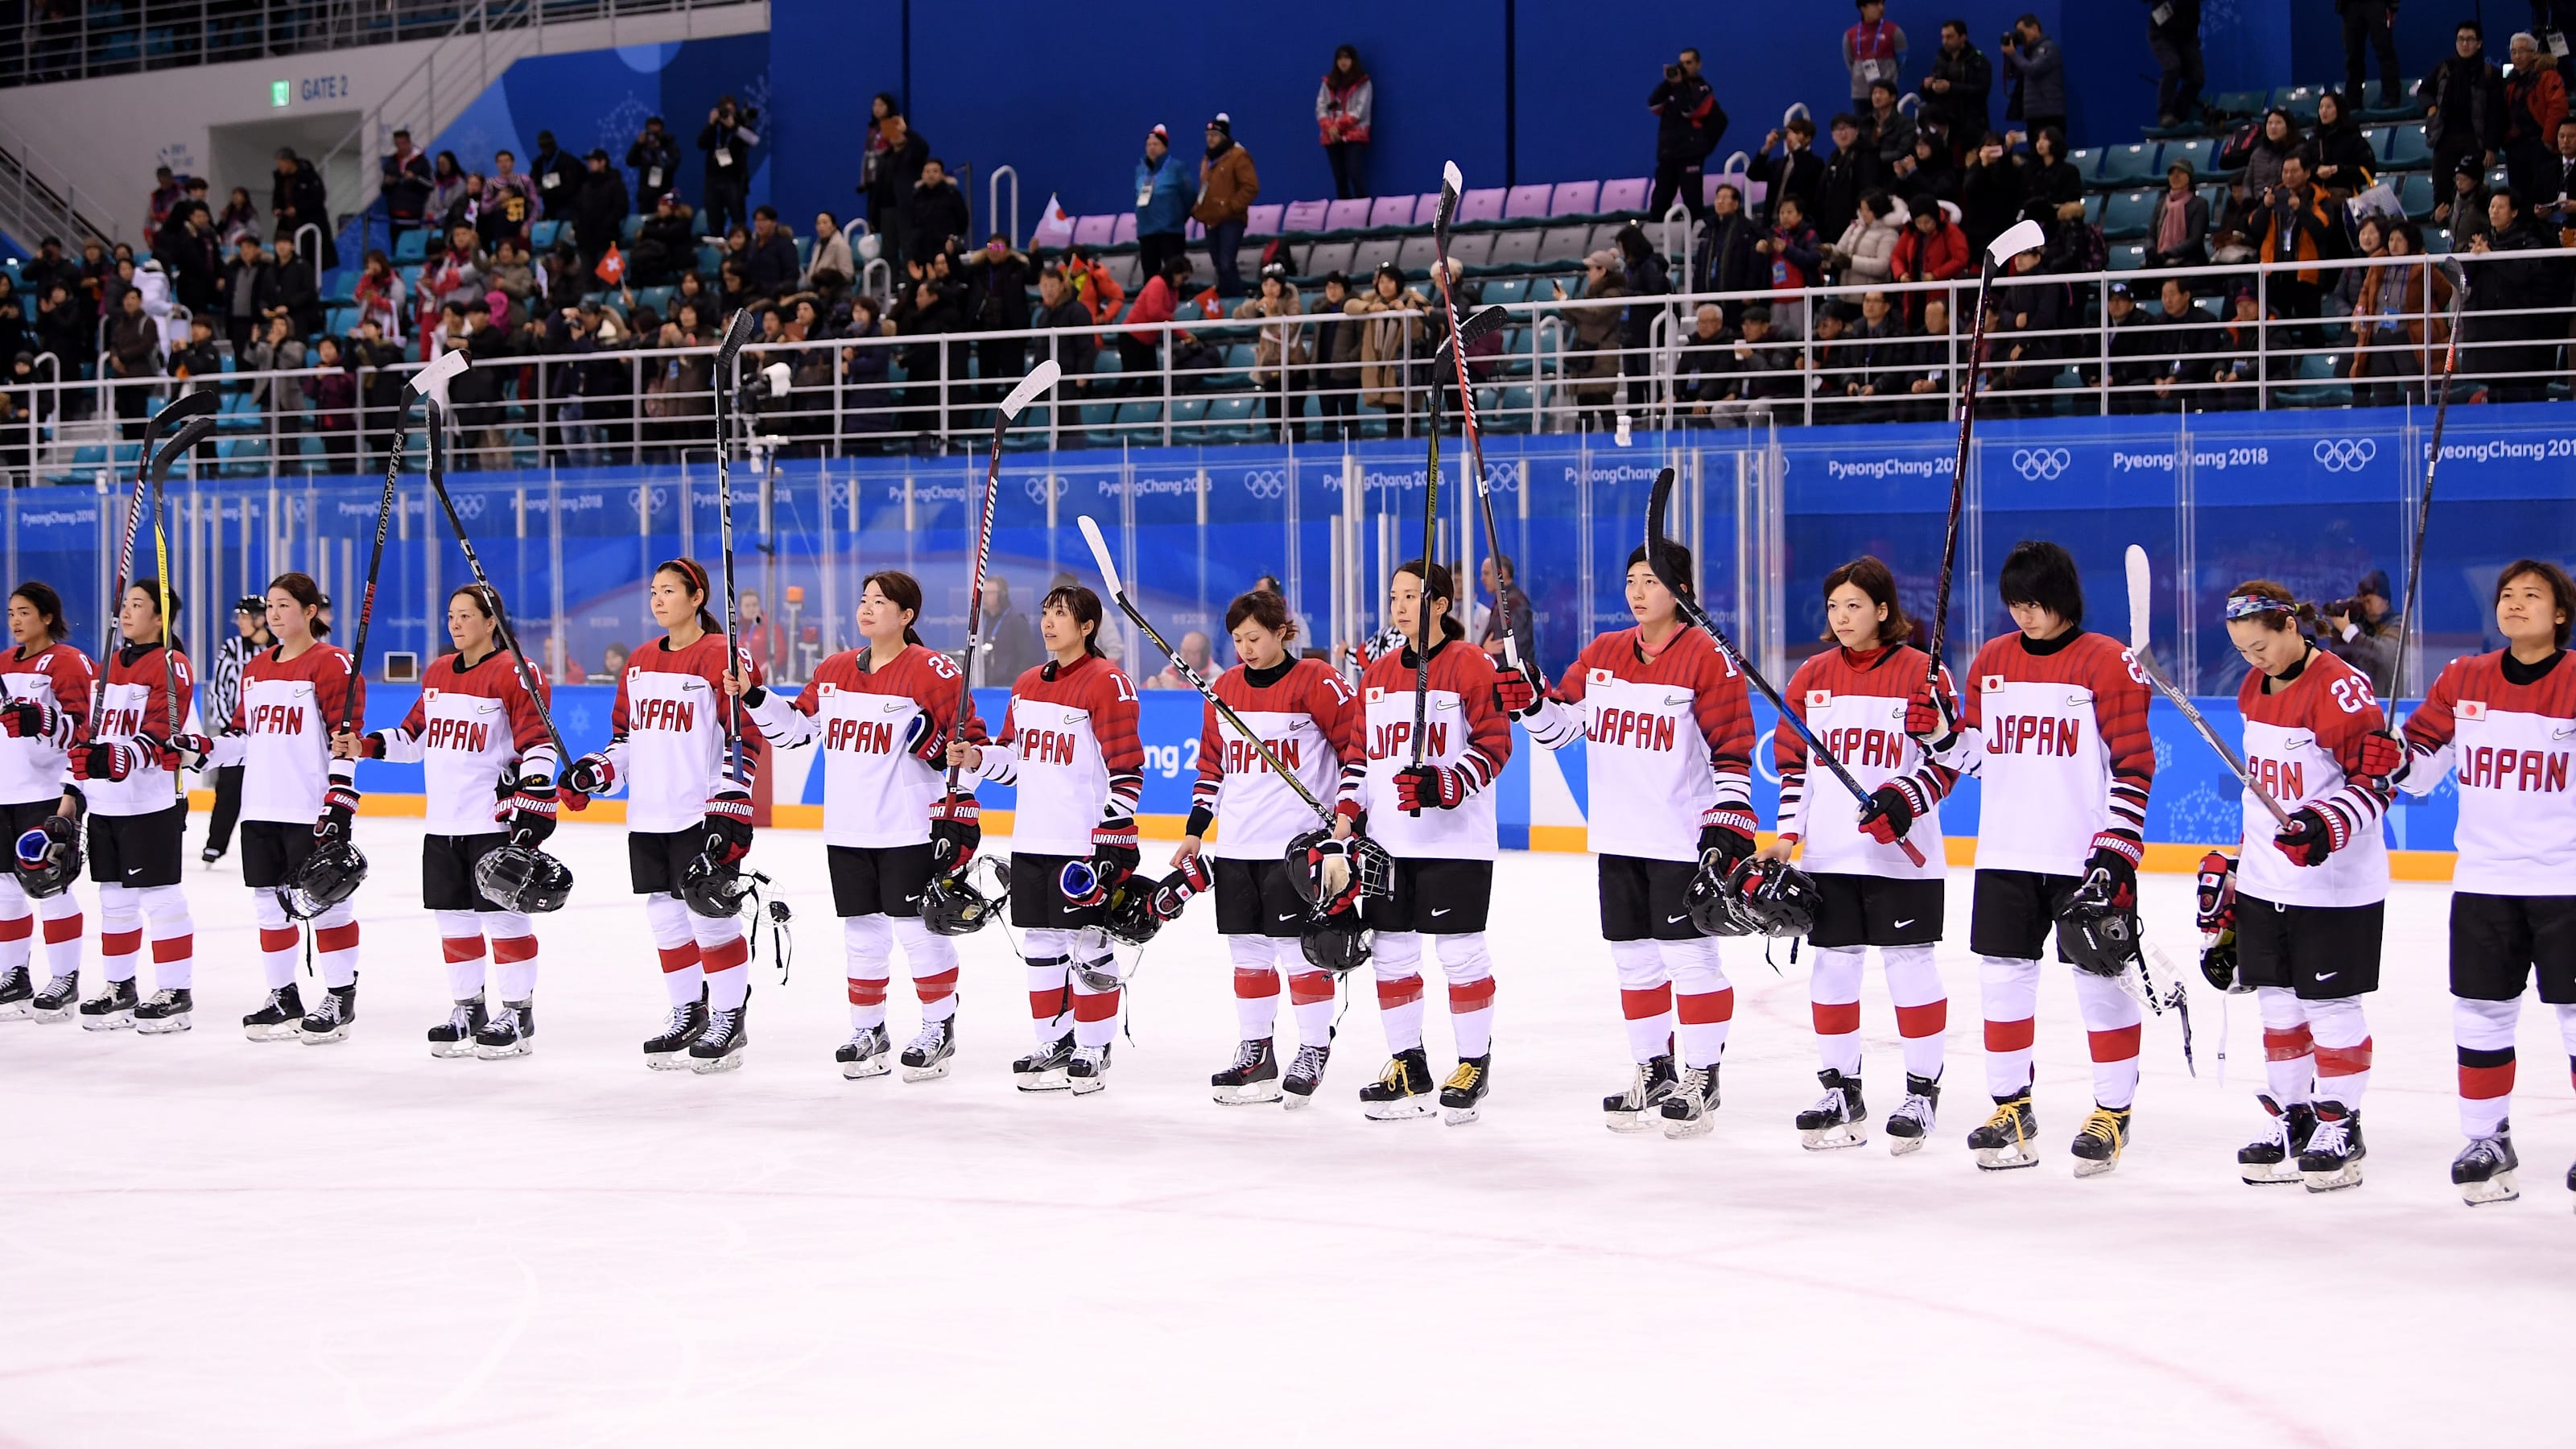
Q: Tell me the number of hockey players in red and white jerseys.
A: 14